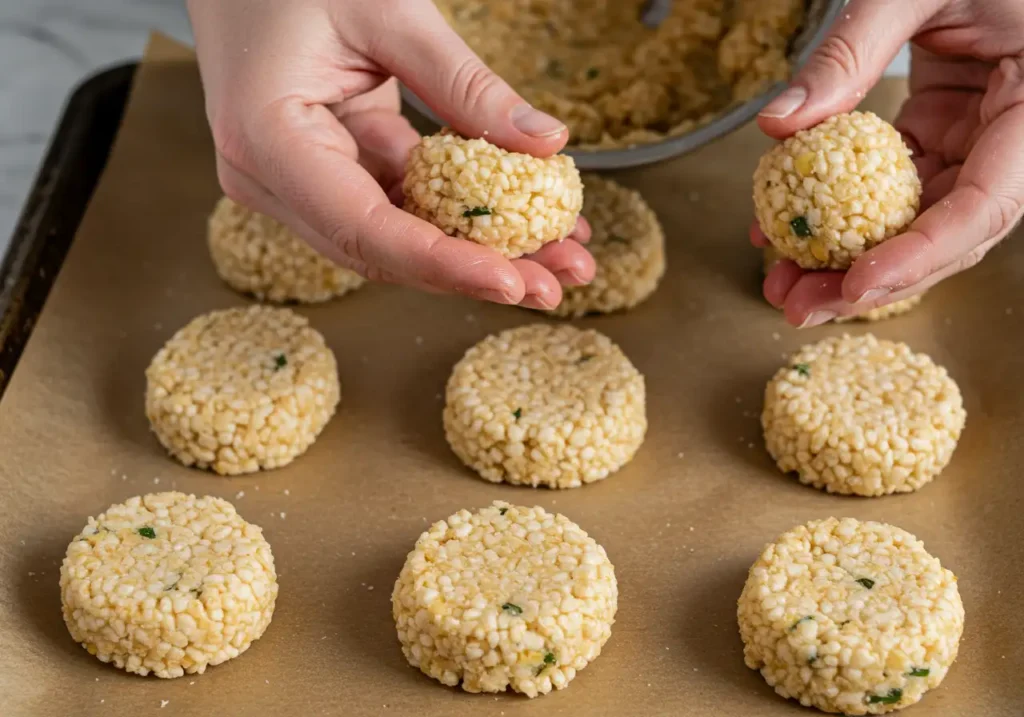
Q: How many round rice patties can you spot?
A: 11